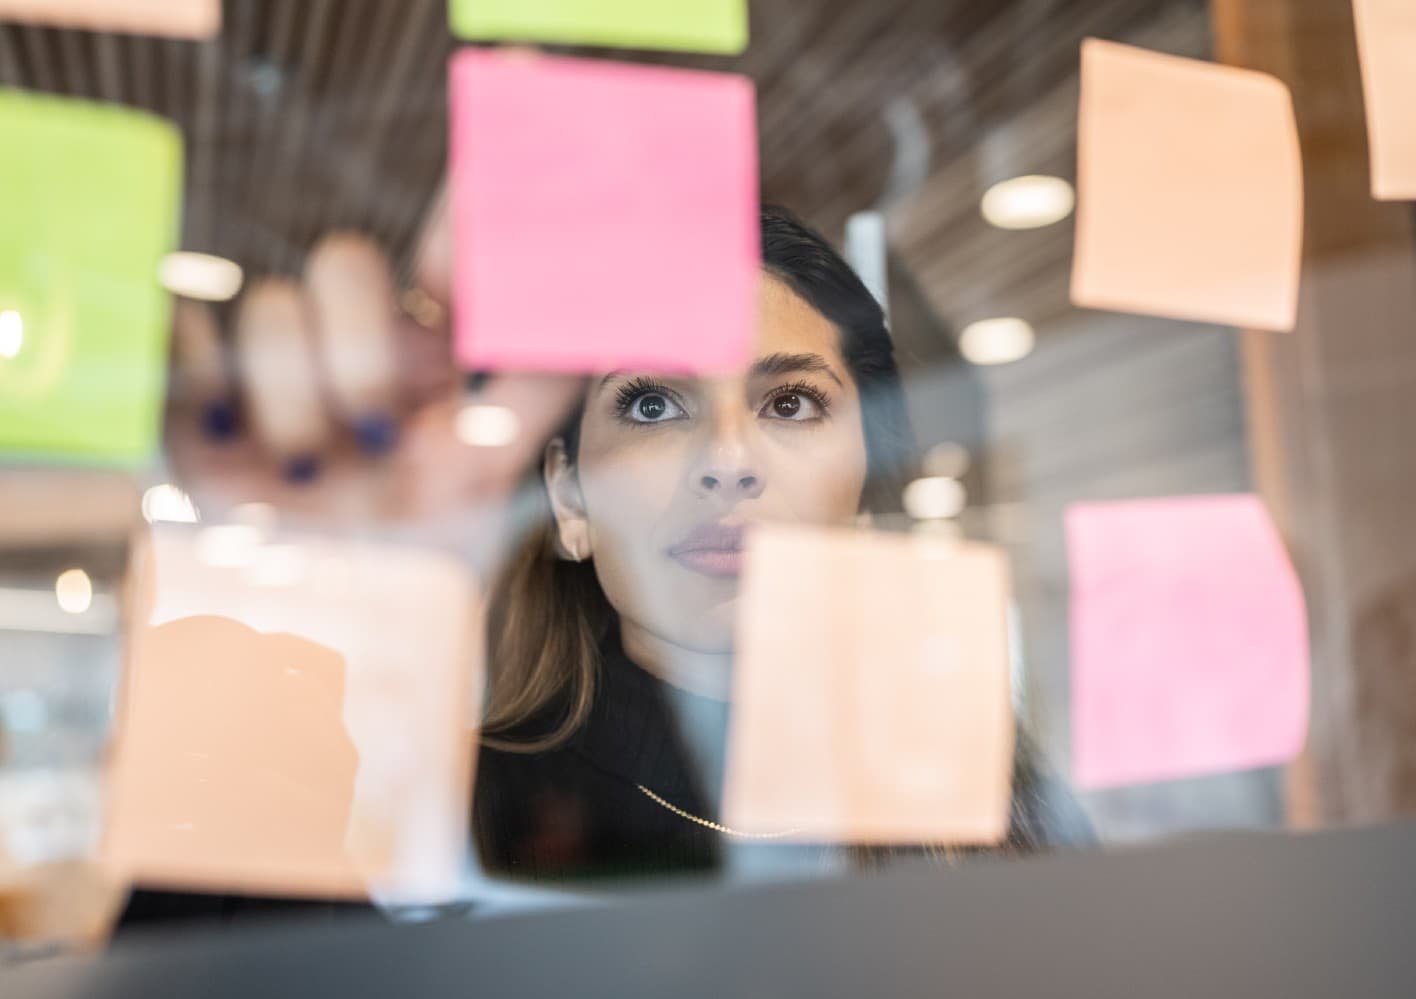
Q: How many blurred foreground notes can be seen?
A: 9